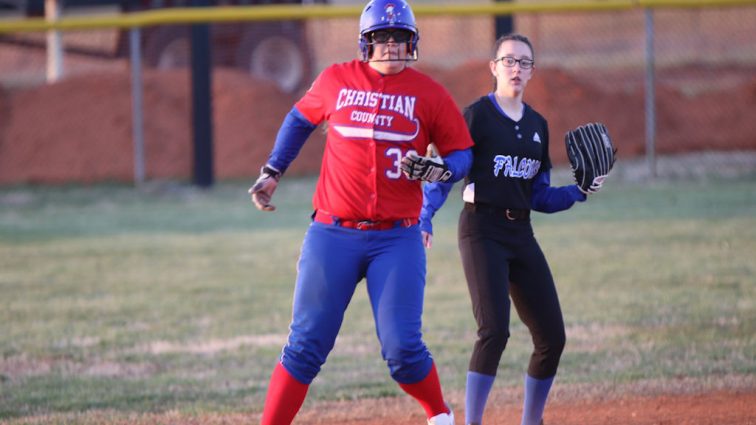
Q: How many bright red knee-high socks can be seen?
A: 2